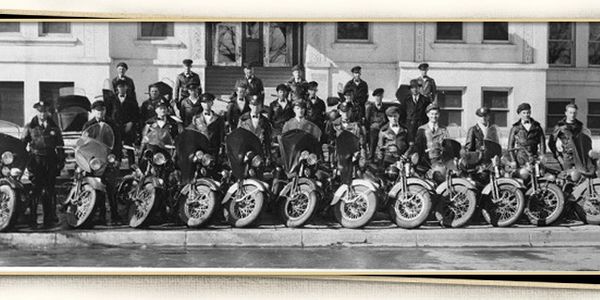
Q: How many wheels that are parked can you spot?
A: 12